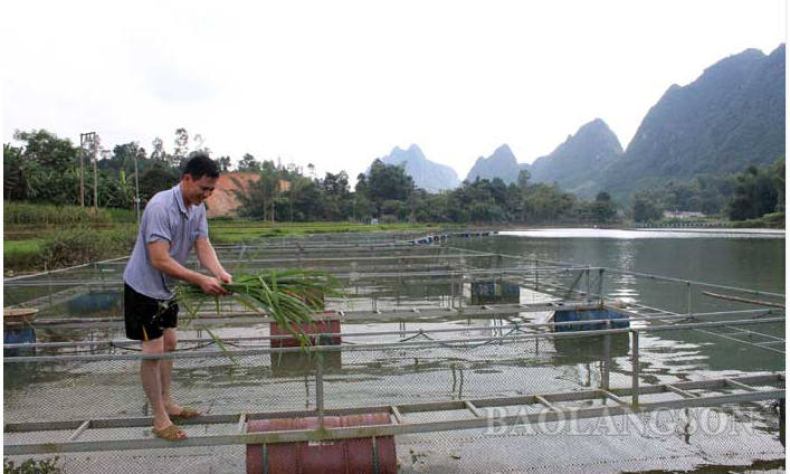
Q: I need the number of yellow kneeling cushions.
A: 0